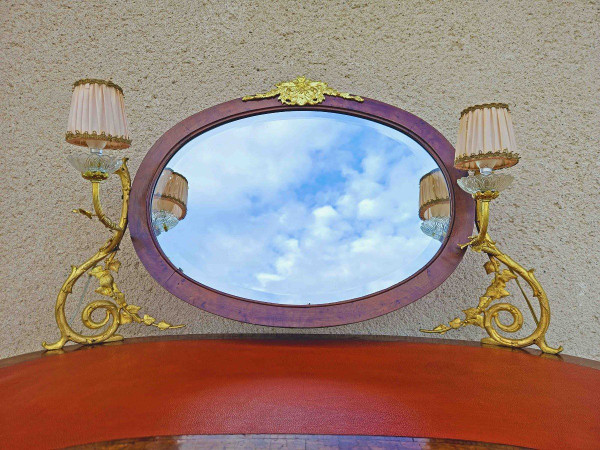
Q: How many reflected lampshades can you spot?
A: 2